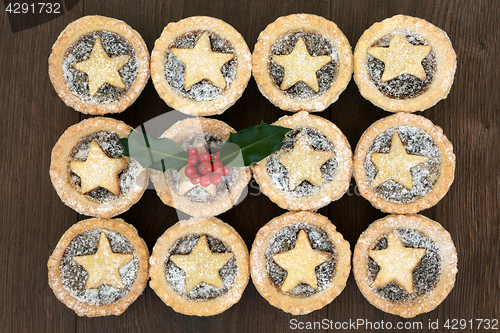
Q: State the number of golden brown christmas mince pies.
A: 12